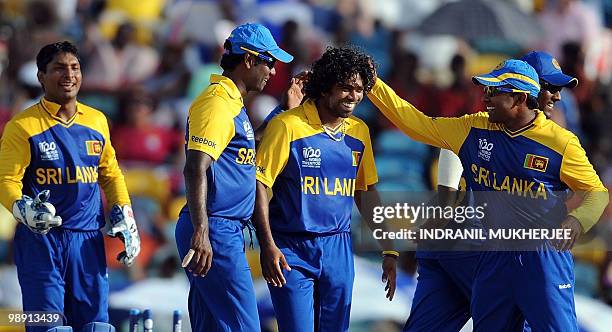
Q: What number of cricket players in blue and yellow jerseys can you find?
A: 5